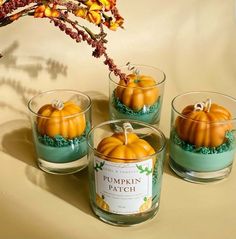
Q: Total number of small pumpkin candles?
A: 4